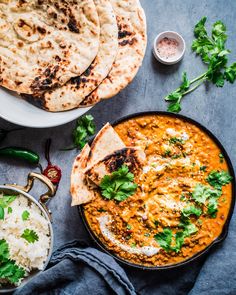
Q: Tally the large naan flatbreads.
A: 3